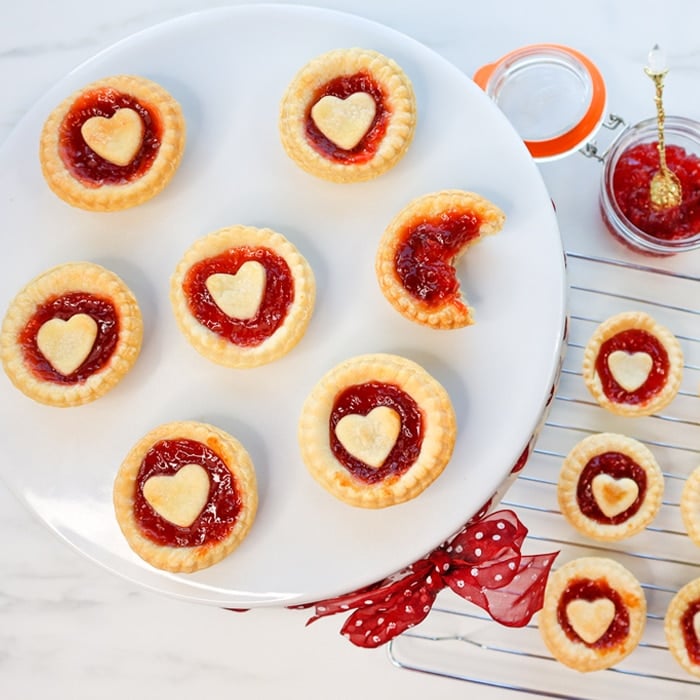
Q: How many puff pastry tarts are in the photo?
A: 12